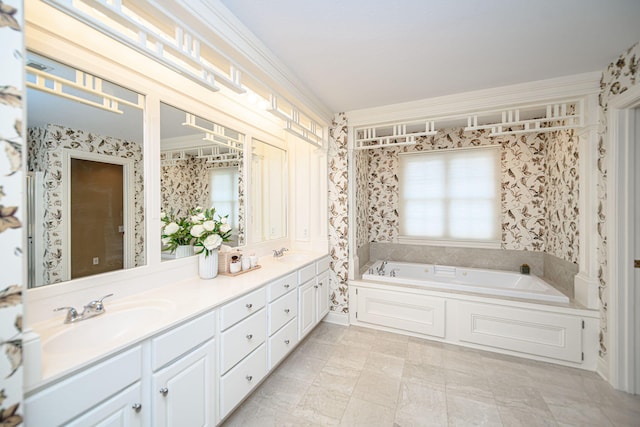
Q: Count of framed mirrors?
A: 3